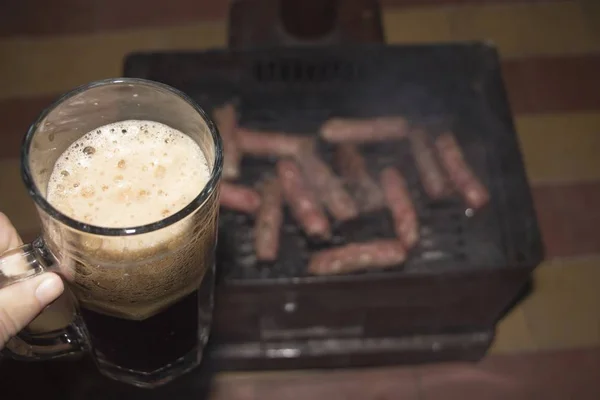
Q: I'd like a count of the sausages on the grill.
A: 12